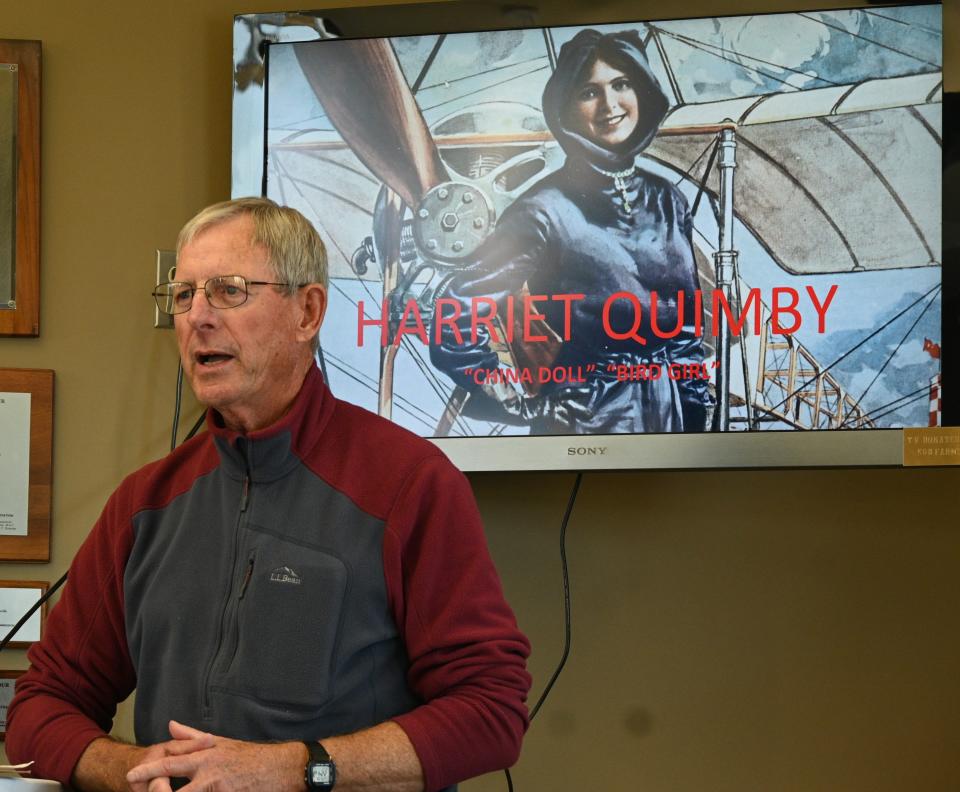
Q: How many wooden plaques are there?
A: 4